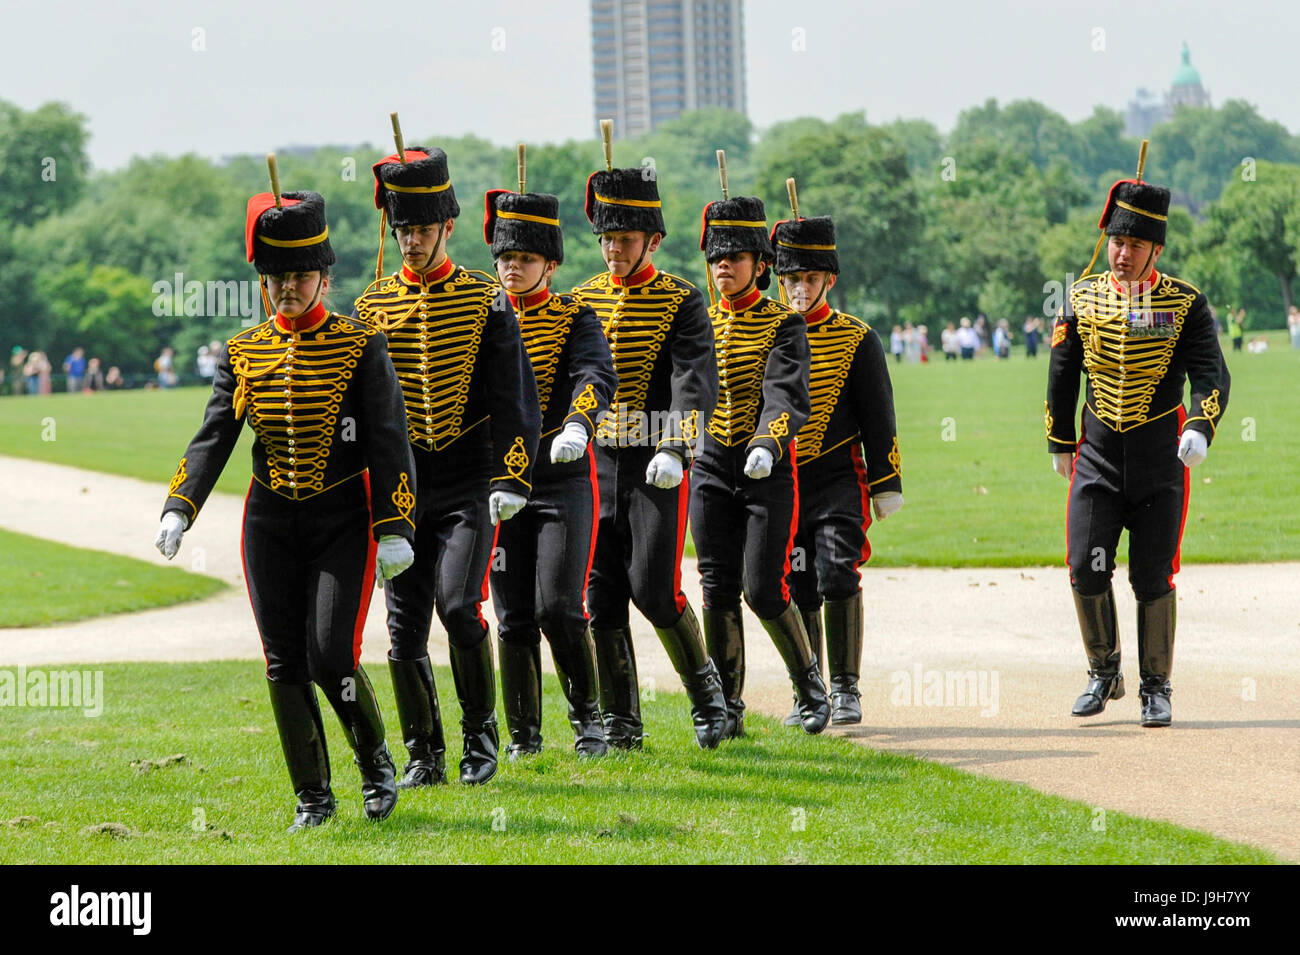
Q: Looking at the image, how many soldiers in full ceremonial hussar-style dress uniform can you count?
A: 7